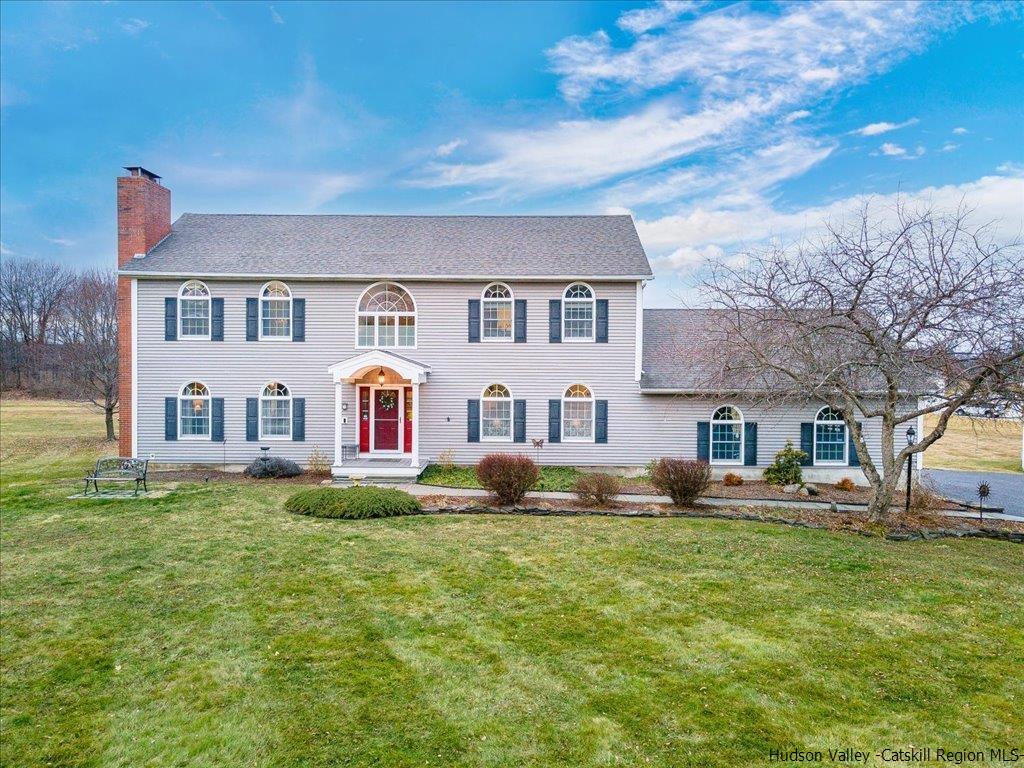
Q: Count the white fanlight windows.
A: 11